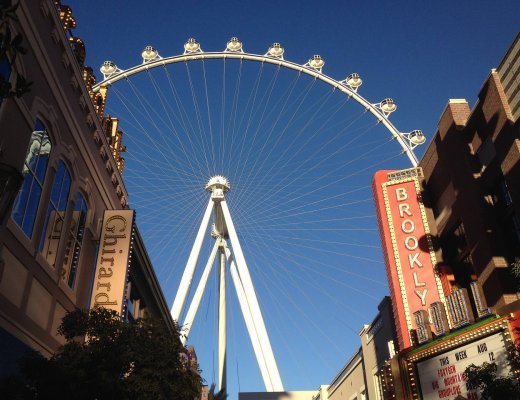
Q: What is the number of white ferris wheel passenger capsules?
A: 9